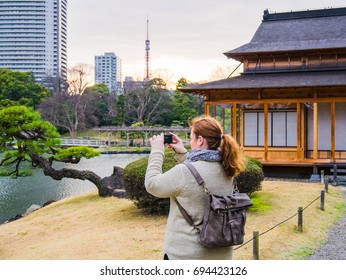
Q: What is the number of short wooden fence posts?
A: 5